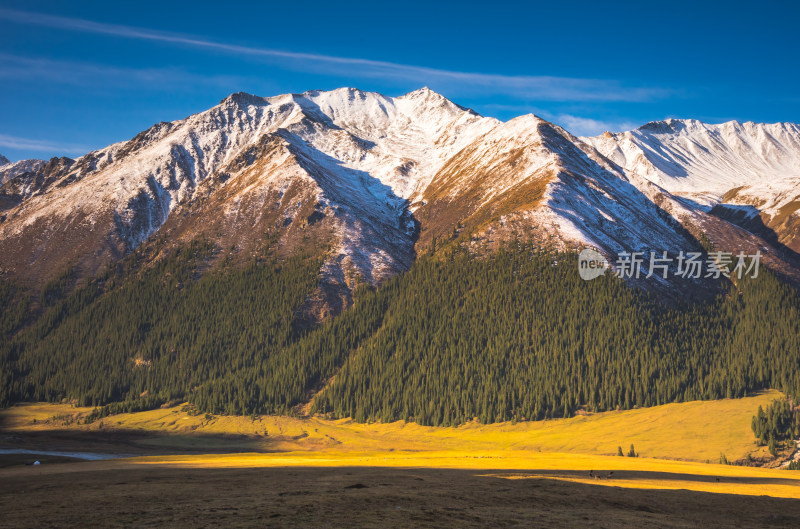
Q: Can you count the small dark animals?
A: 4